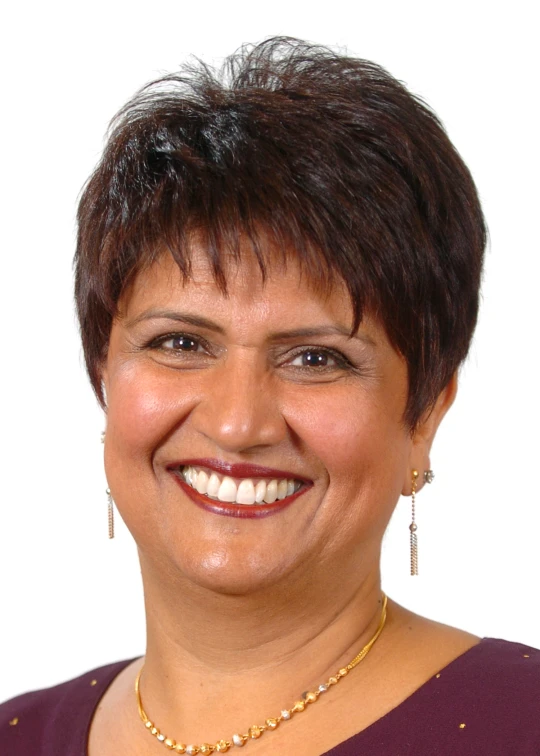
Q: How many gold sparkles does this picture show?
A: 5